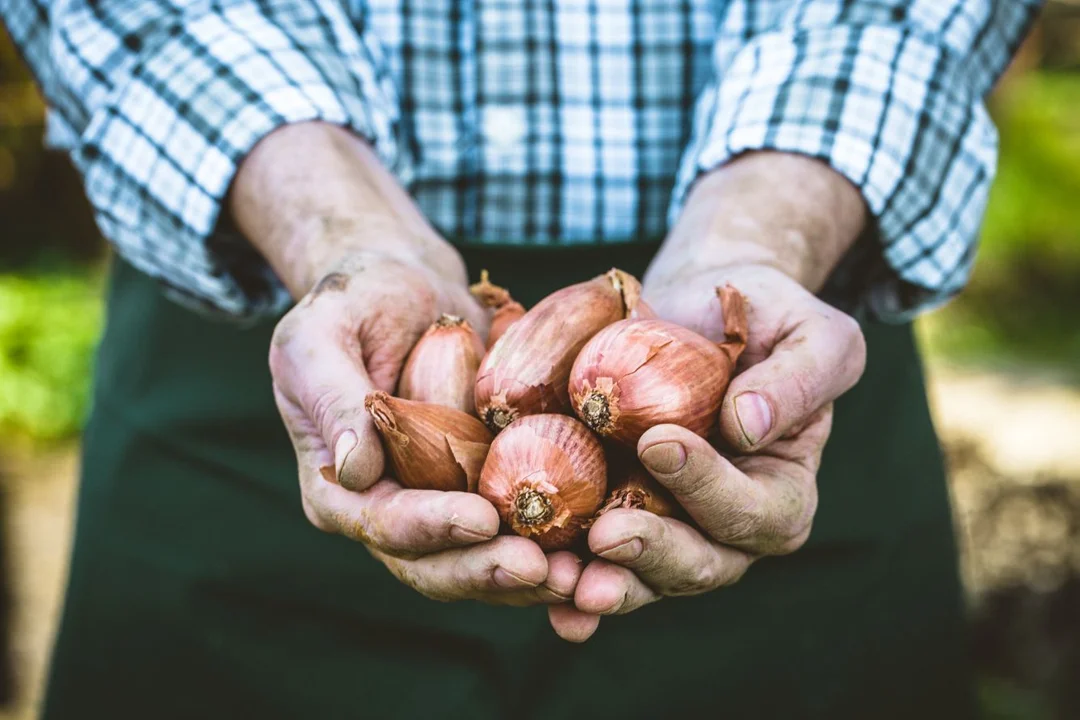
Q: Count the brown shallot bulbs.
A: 7